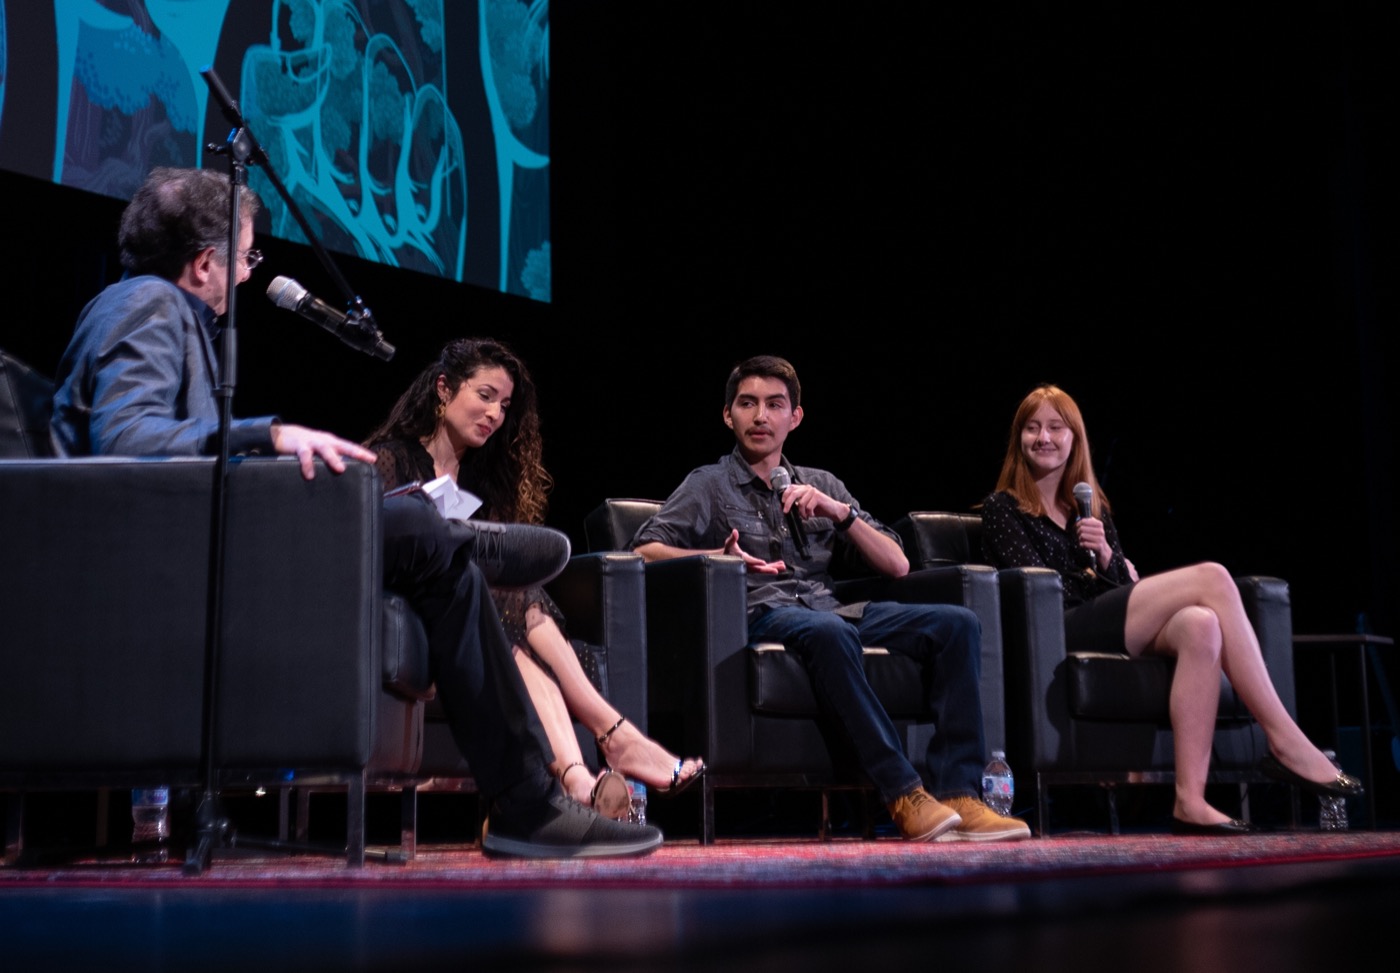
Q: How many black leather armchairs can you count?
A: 4